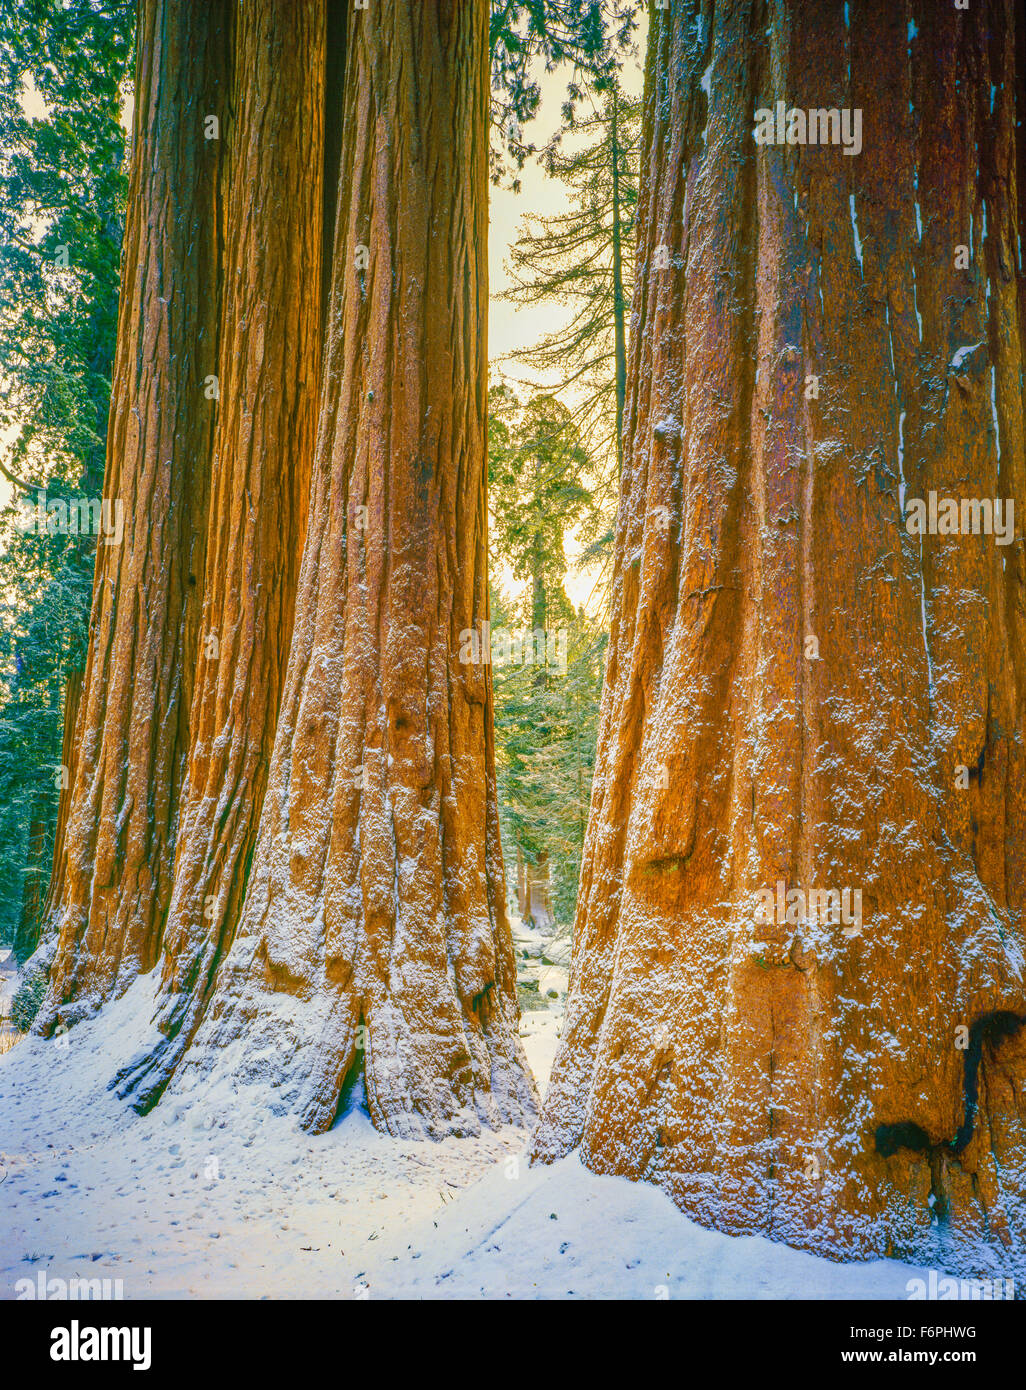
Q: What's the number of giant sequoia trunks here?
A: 4